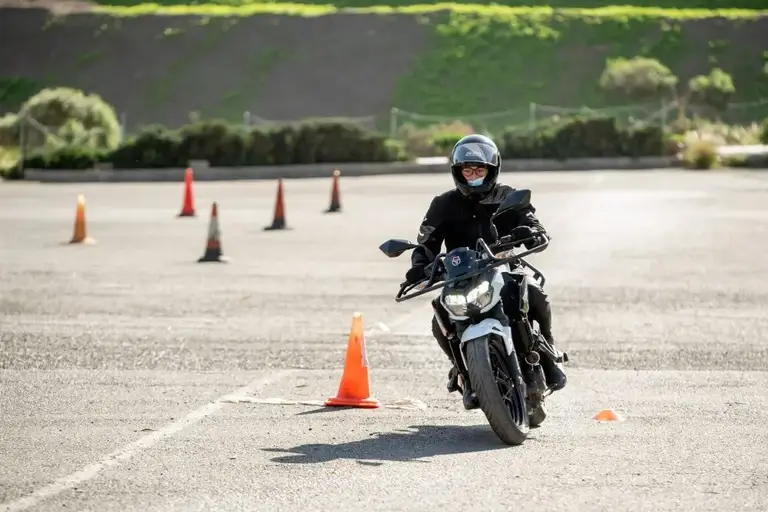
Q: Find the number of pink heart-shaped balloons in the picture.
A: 0